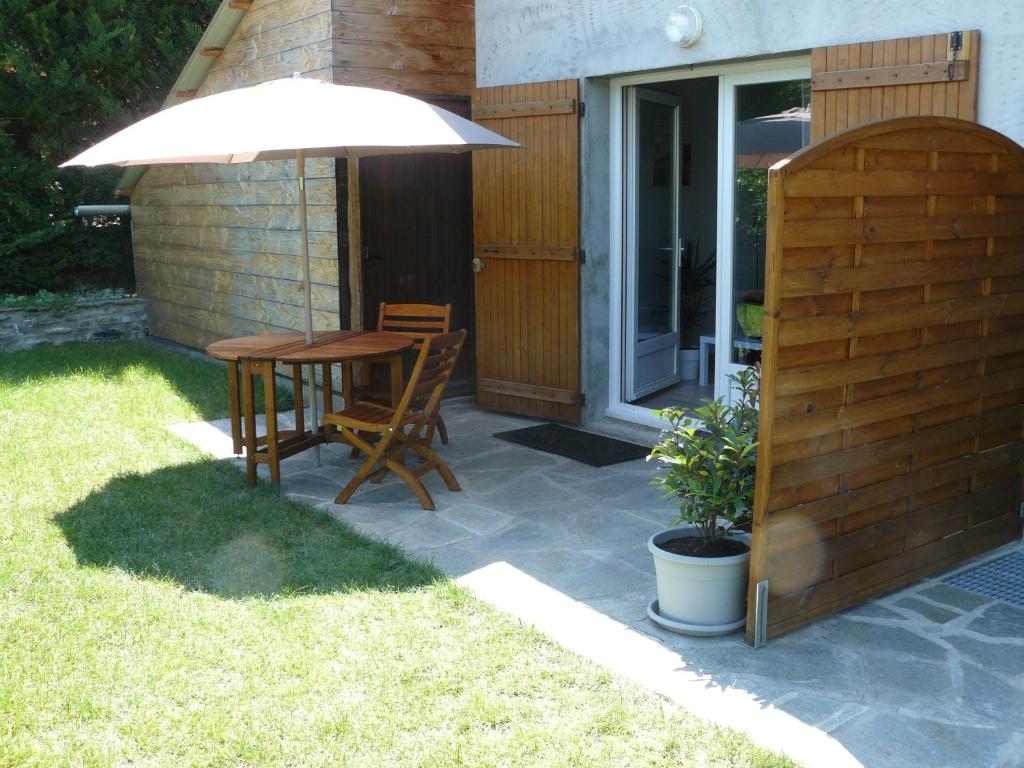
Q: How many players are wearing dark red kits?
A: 0